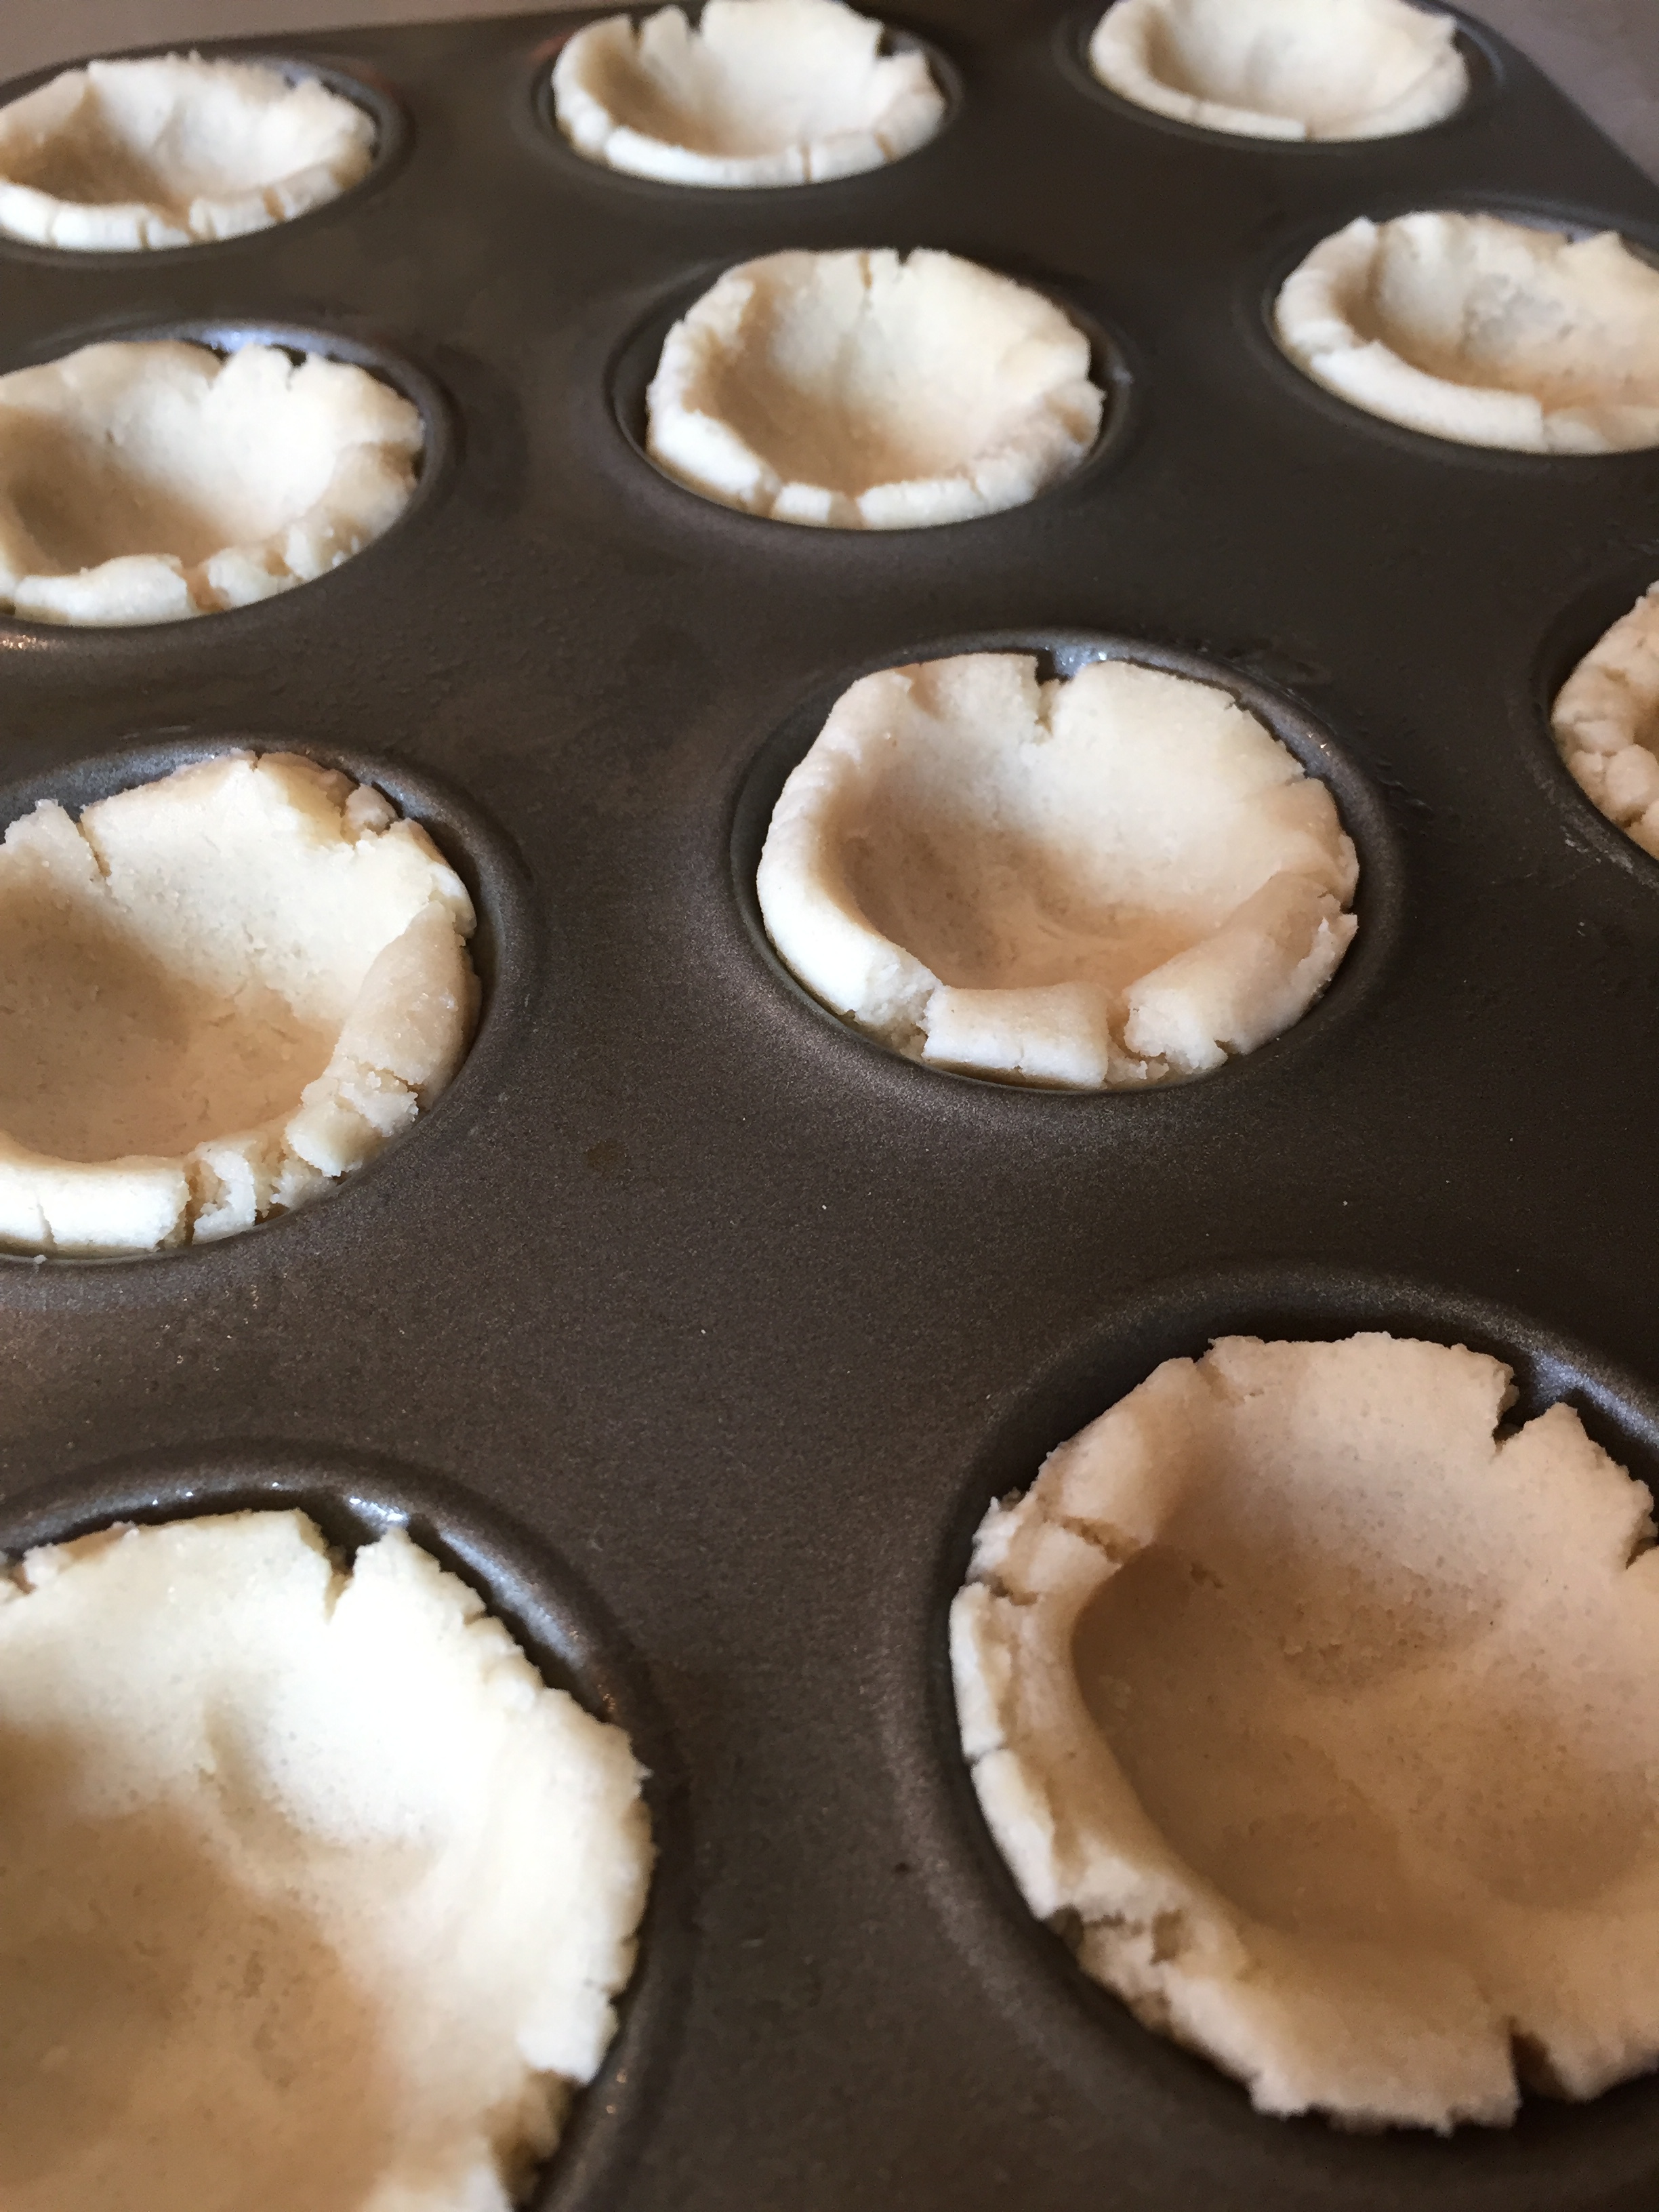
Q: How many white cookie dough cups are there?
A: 11